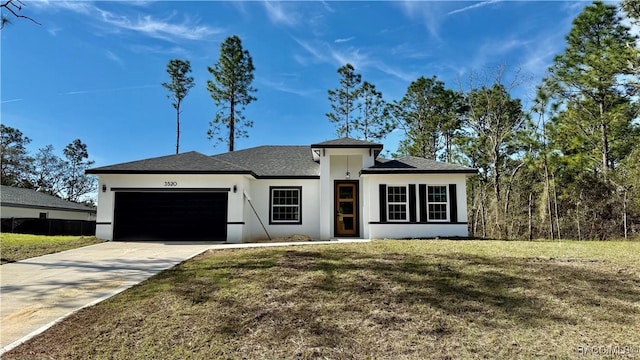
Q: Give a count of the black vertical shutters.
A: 4